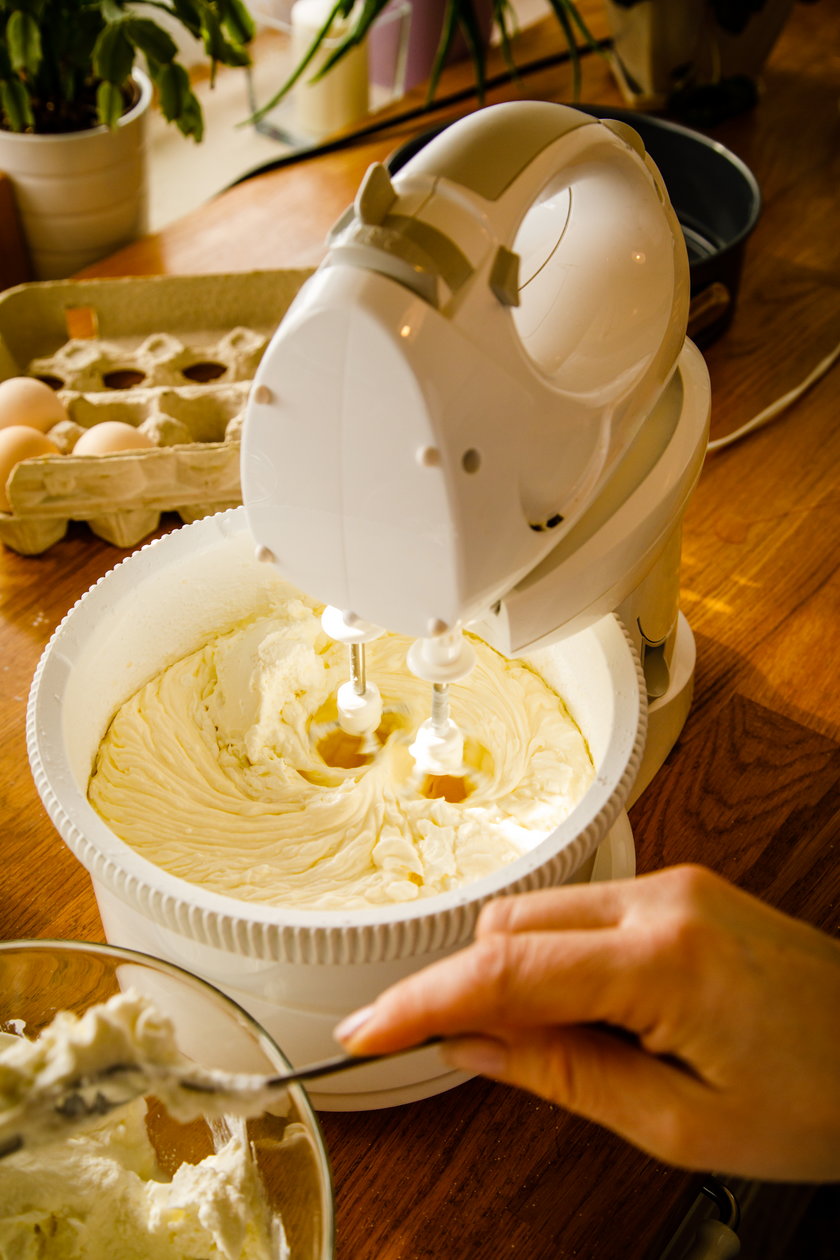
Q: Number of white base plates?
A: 1